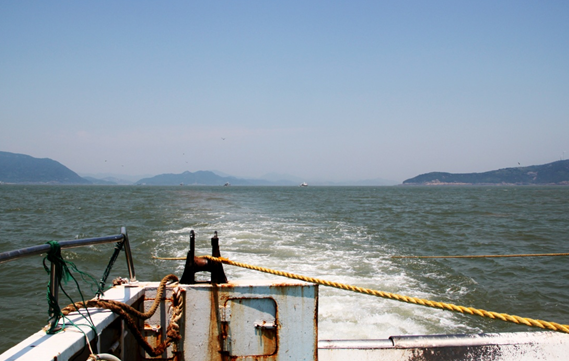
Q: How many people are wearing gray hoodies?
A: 0